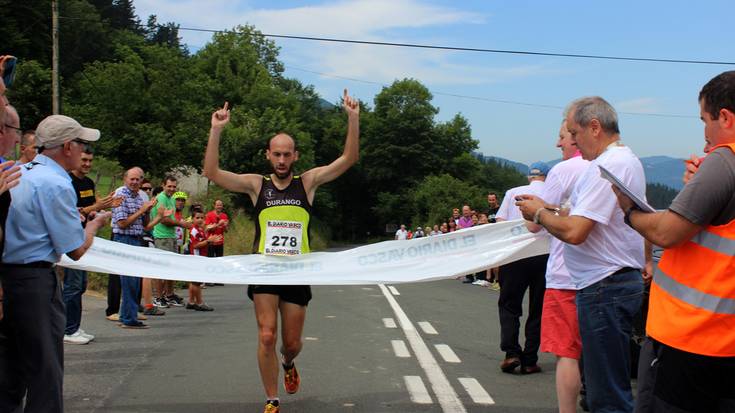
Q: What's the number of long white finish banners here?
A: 1